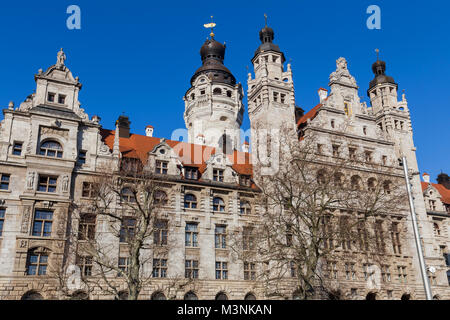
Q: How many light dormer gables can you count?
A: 3